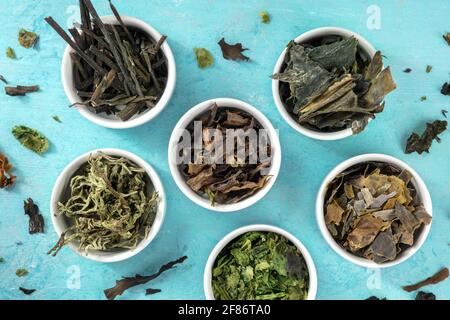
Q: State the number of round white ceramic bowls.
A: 6